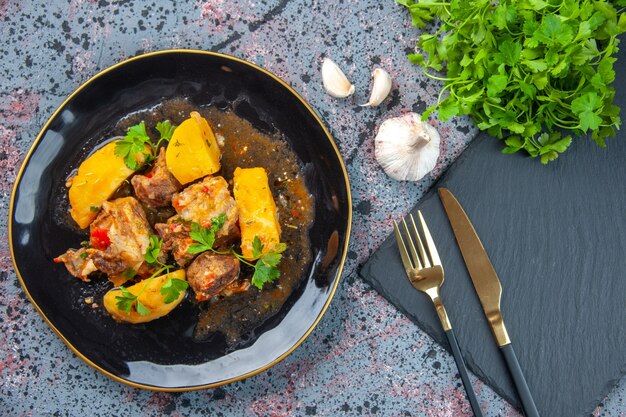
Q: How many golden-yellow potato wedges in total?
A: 4